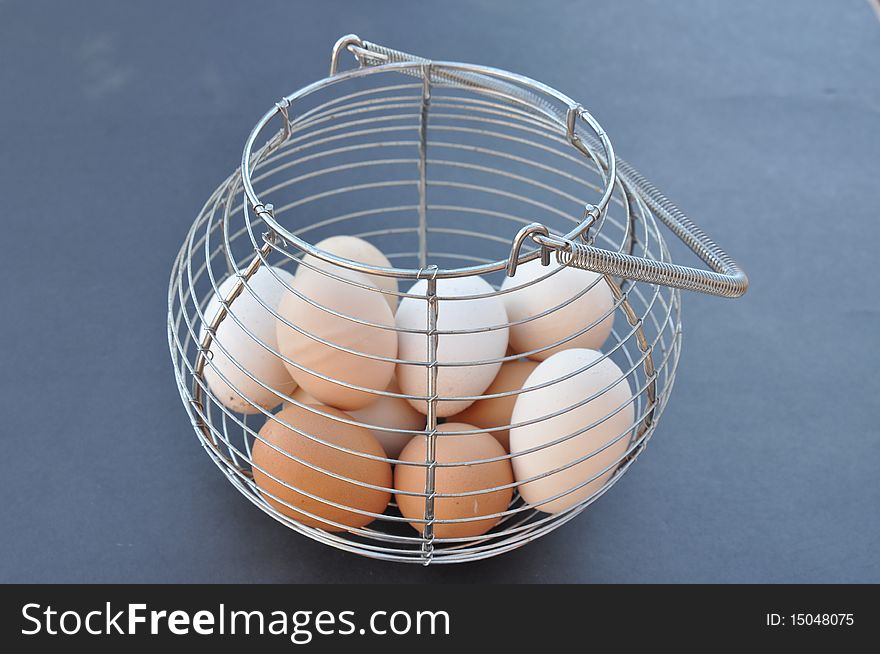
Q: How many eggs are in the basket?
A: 10